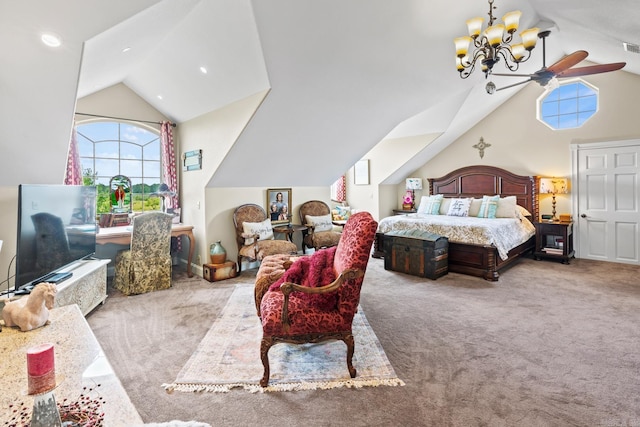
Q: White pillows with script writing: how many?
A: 3